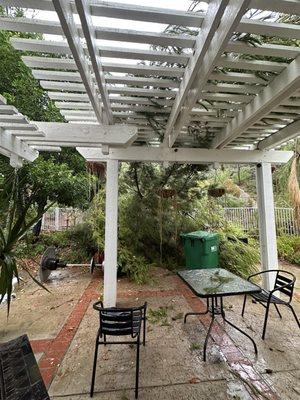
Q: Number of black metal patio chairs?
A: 2